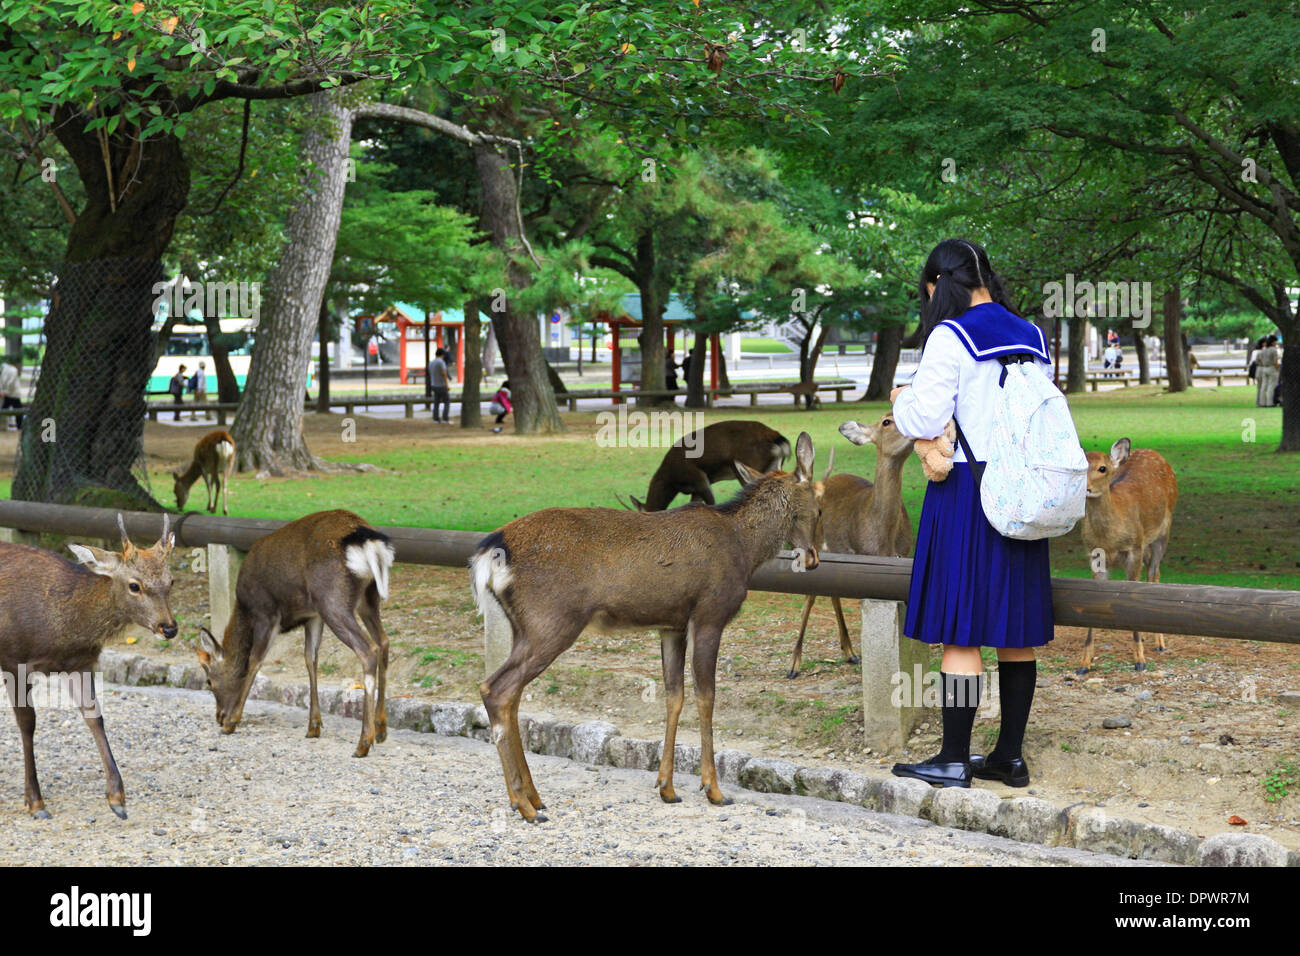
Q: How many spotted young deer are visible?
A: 1